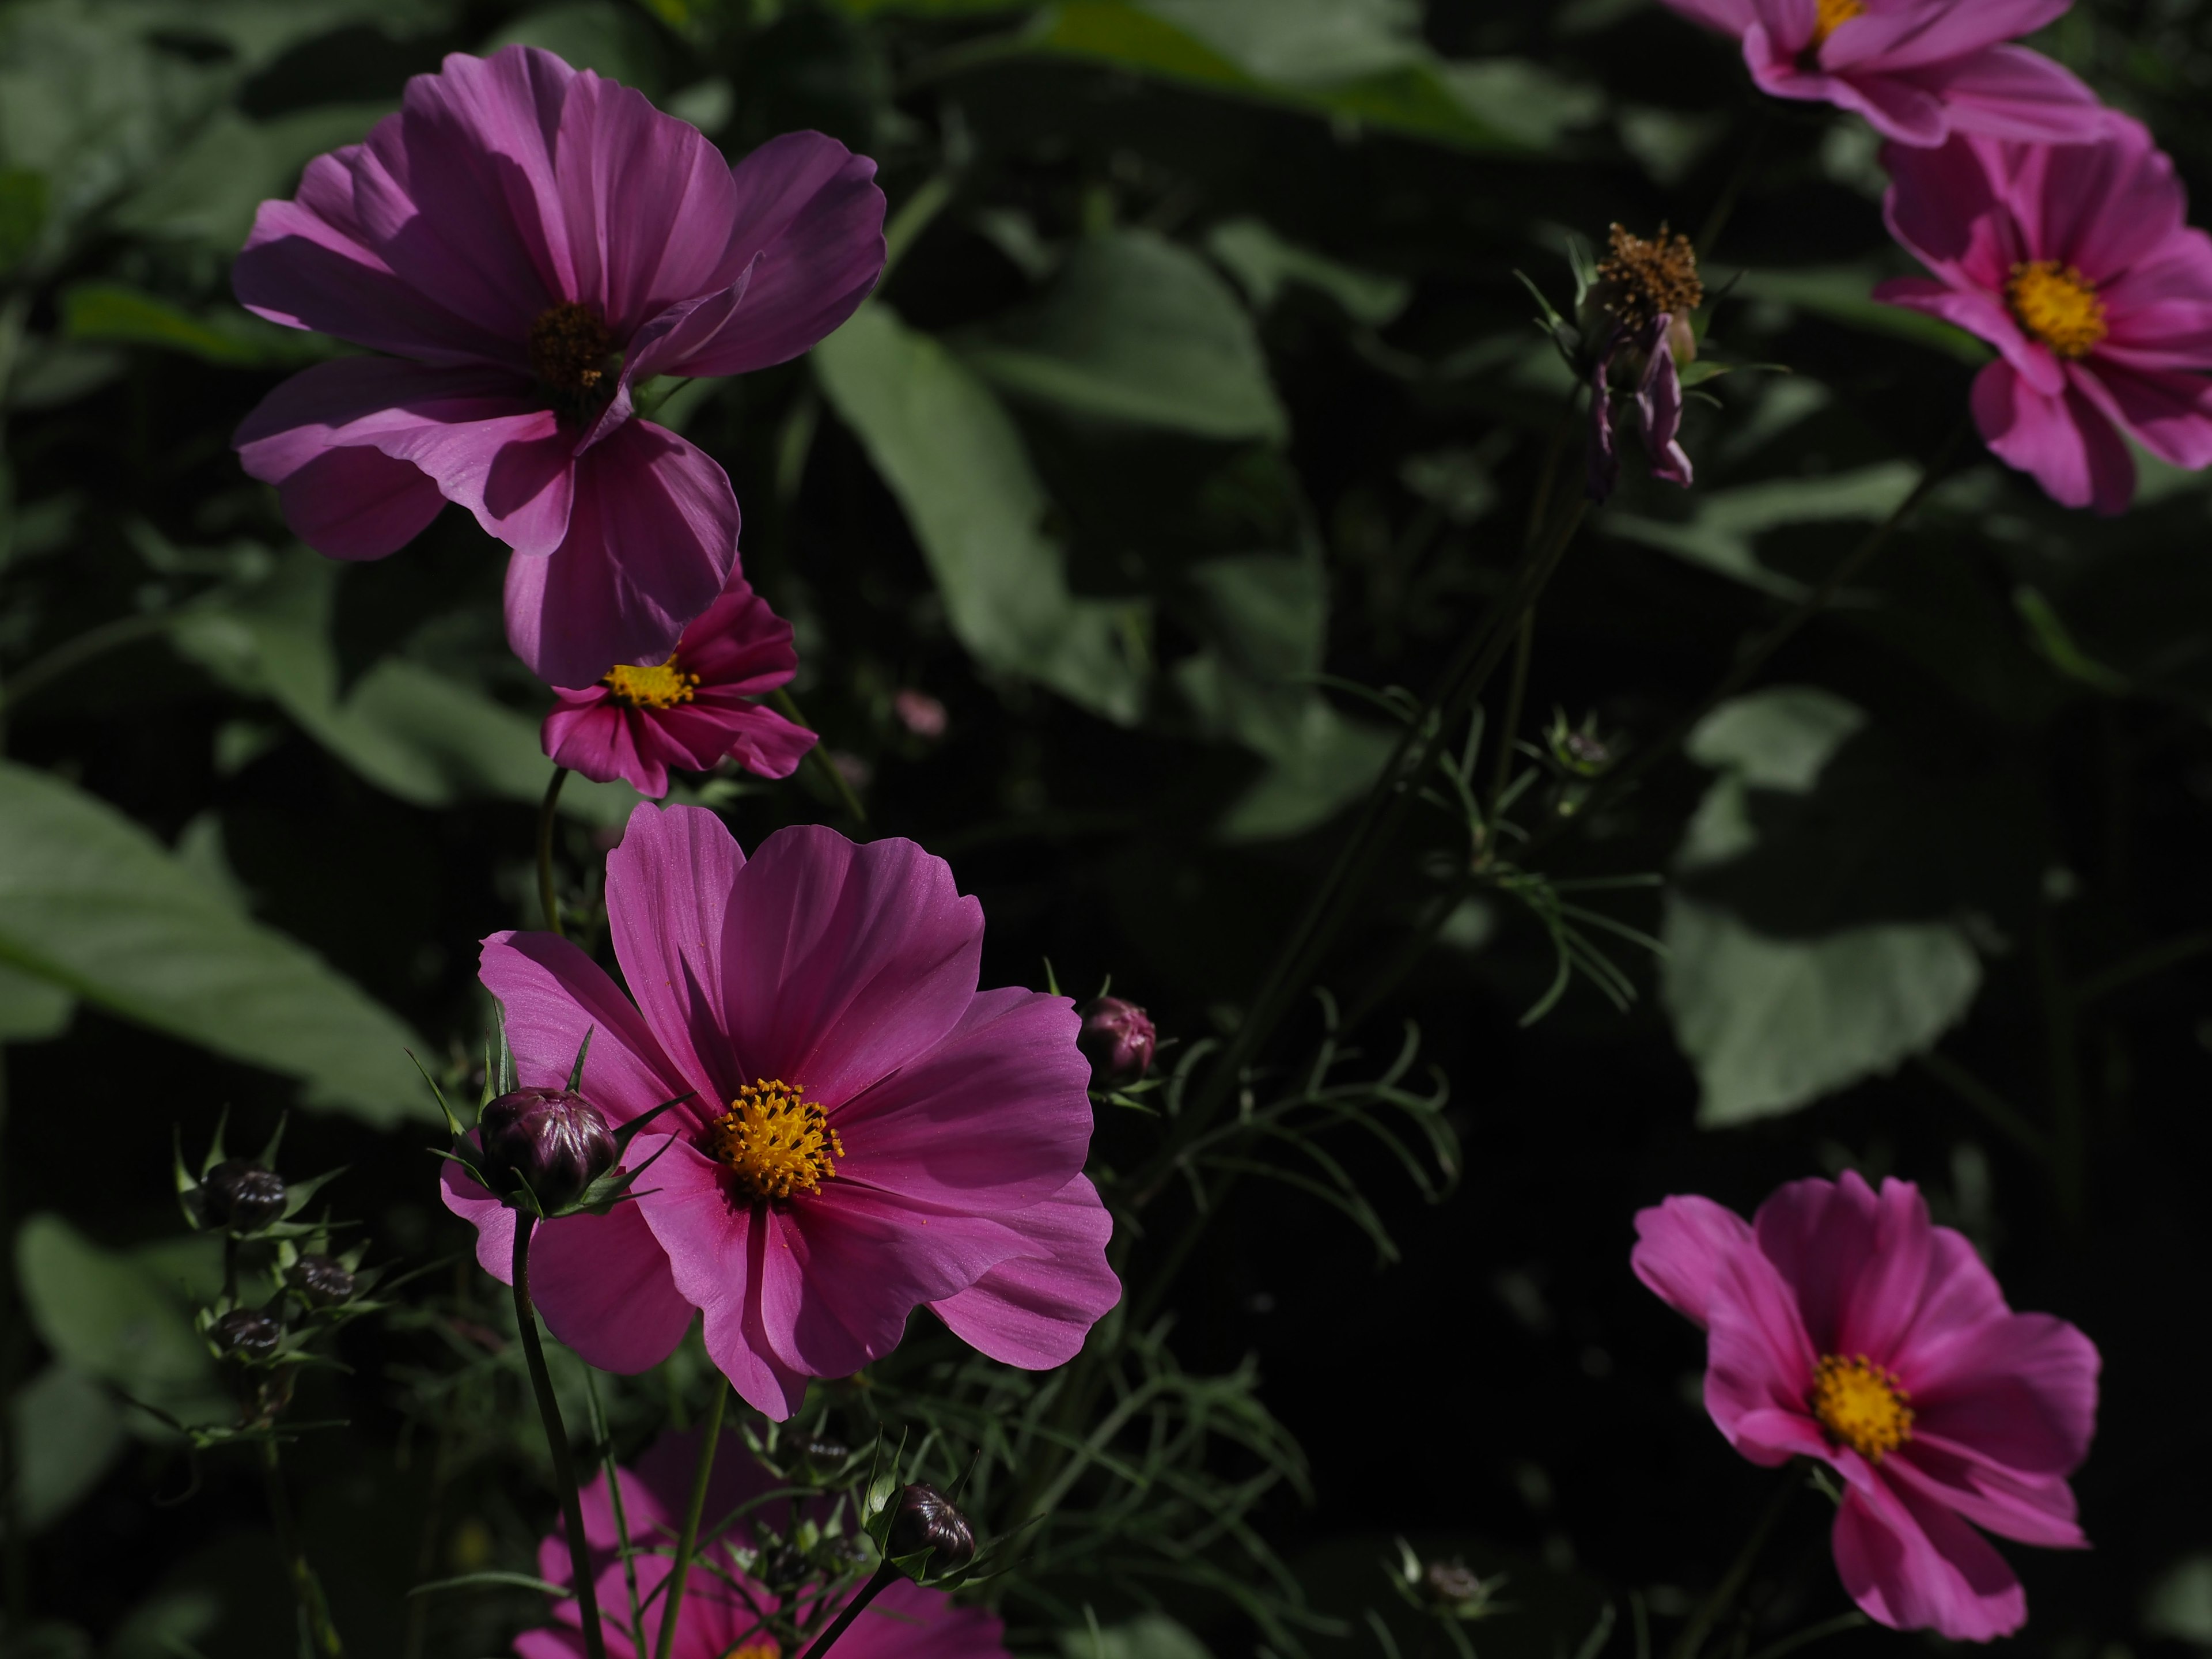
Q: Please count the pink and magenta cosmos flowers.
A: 7